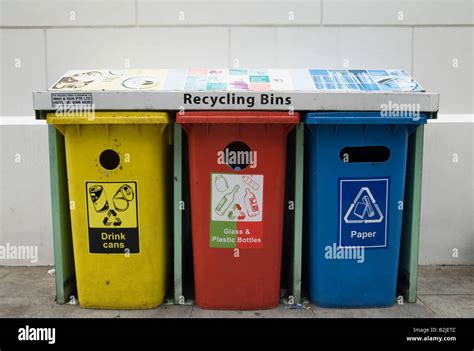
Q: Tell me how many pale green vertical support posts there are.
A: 4